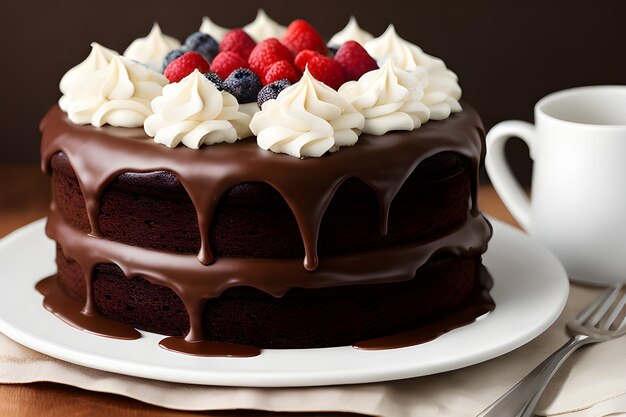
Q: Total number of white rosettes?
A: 9